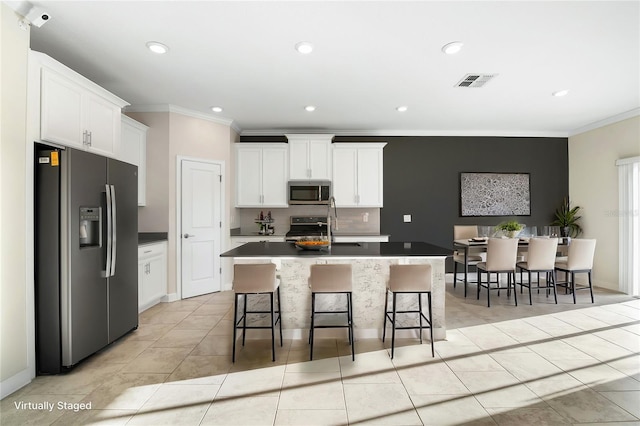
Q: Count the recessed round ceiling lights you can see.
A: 7